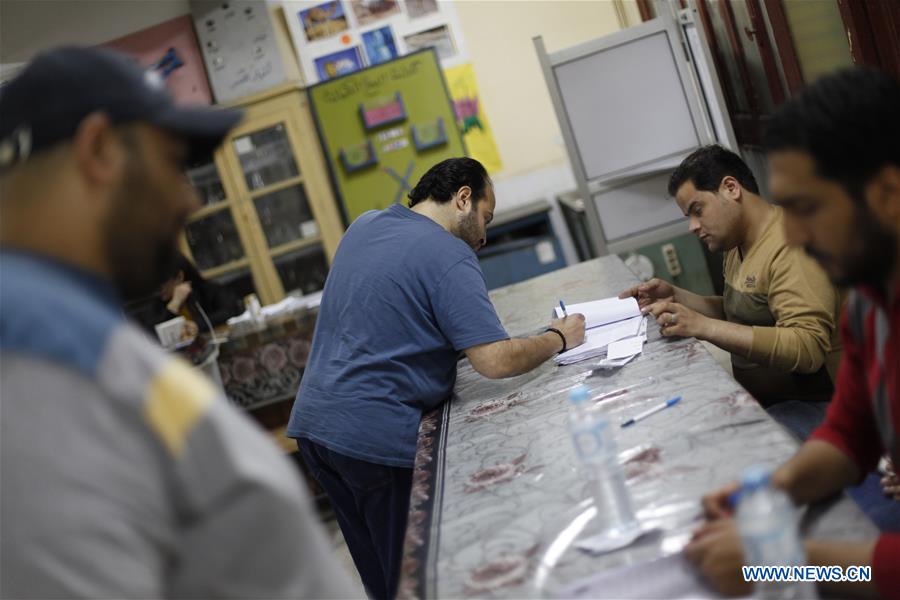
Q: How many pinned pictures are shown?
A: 6